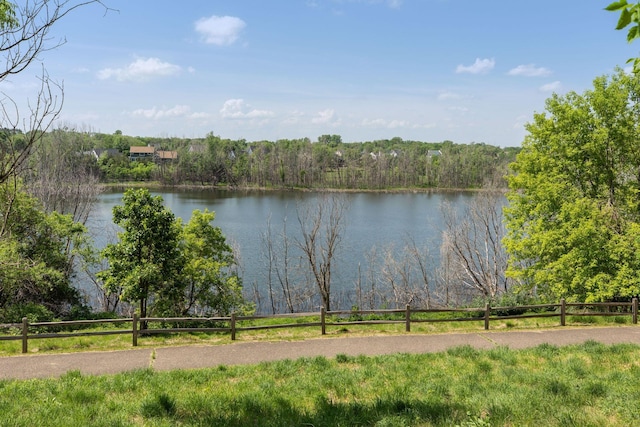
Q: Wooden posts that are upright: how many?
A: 8